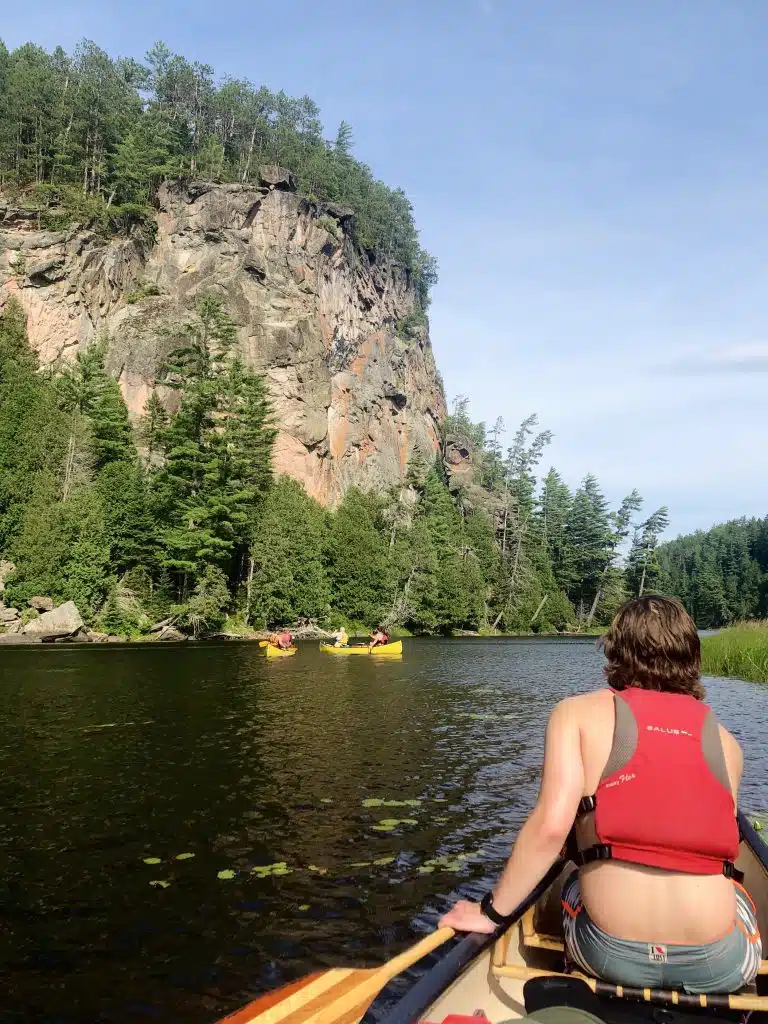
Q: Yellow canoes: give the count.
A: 2